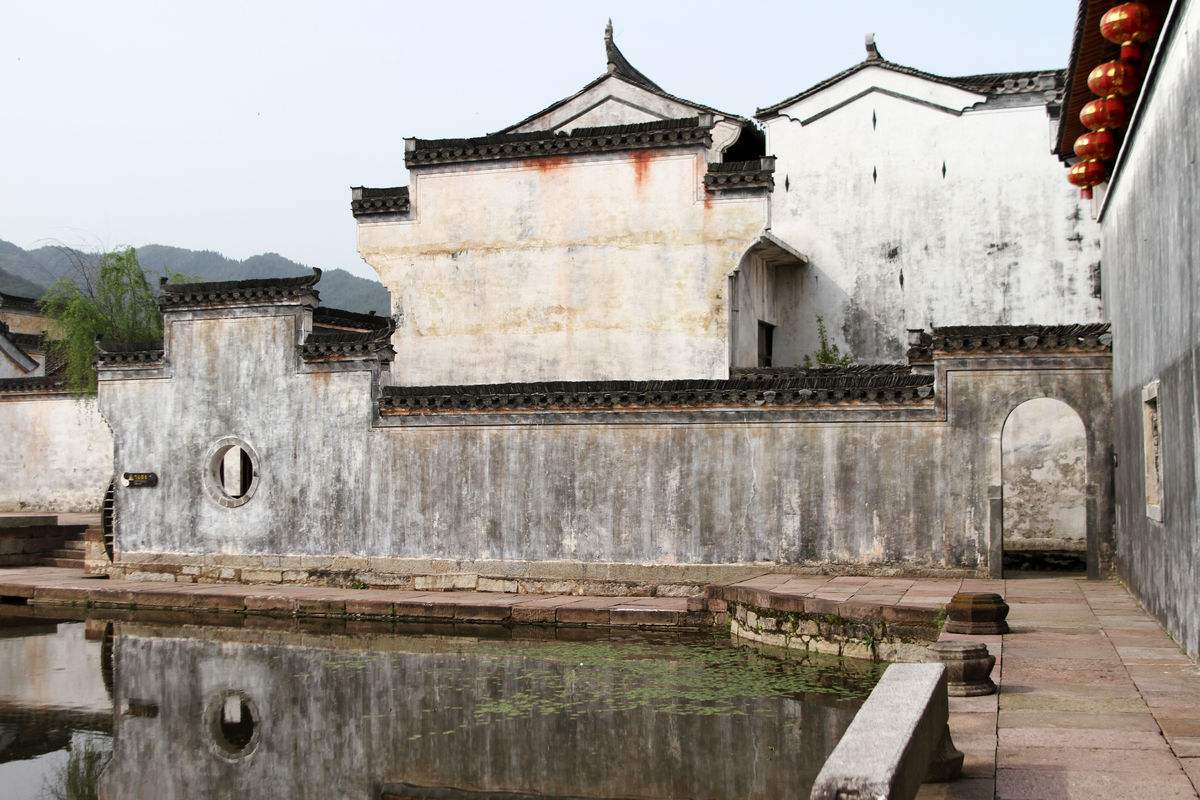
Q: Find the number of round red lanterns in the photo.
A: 5